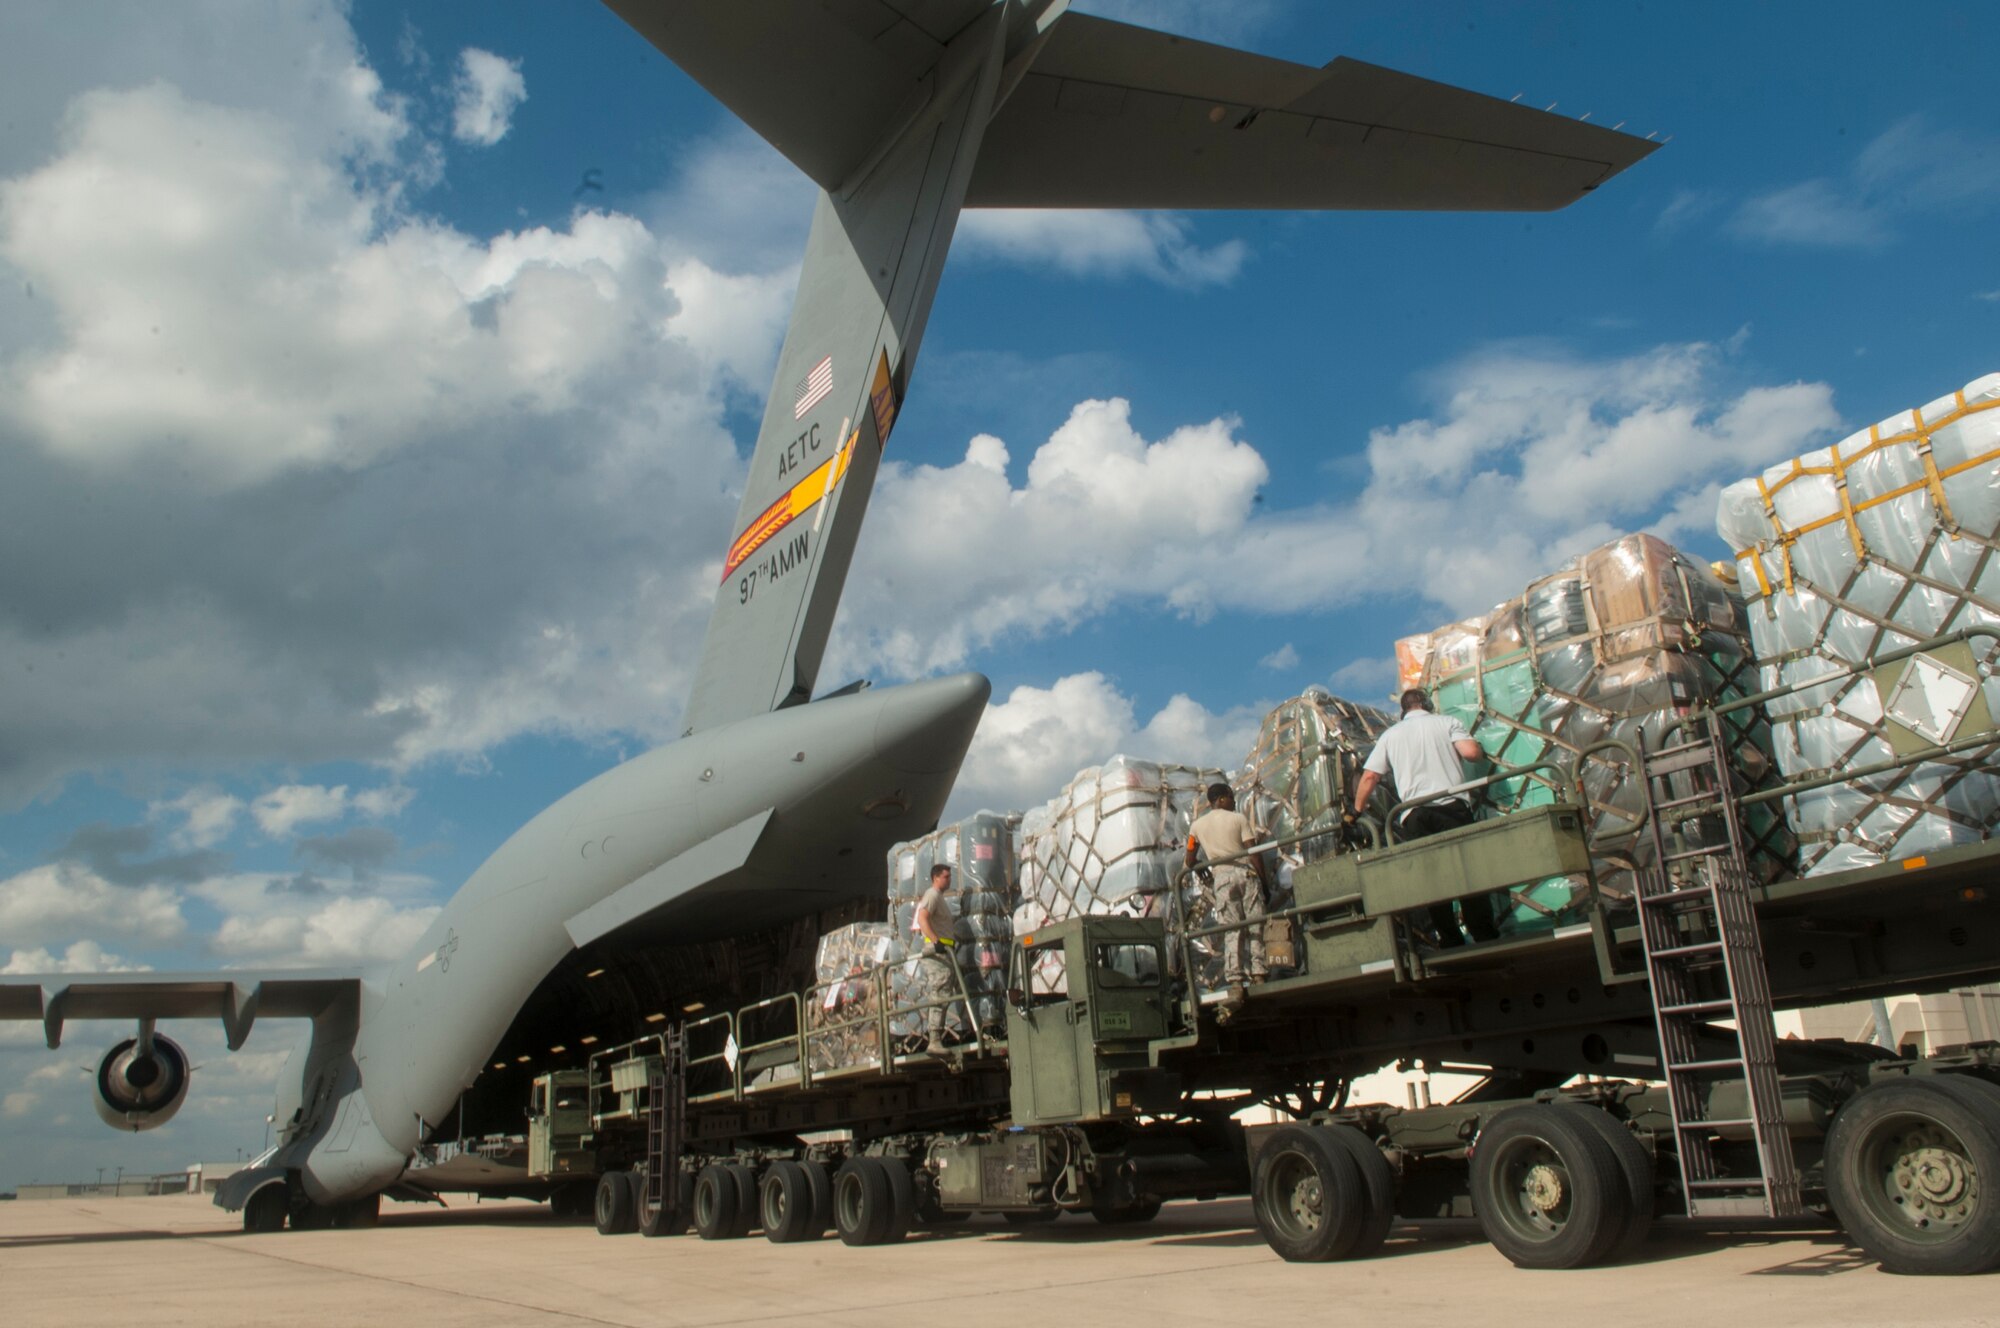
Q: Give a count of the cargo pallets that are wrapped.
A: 6